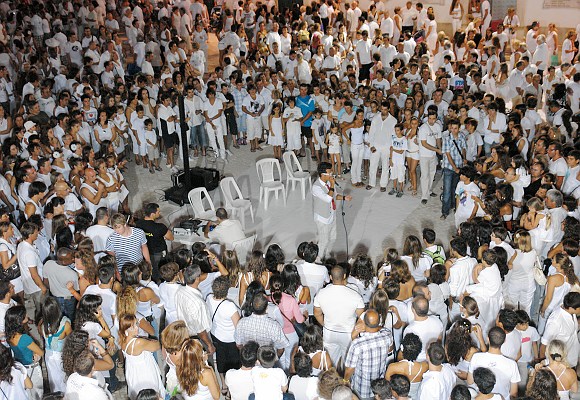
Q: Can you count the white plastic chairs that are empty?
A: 4